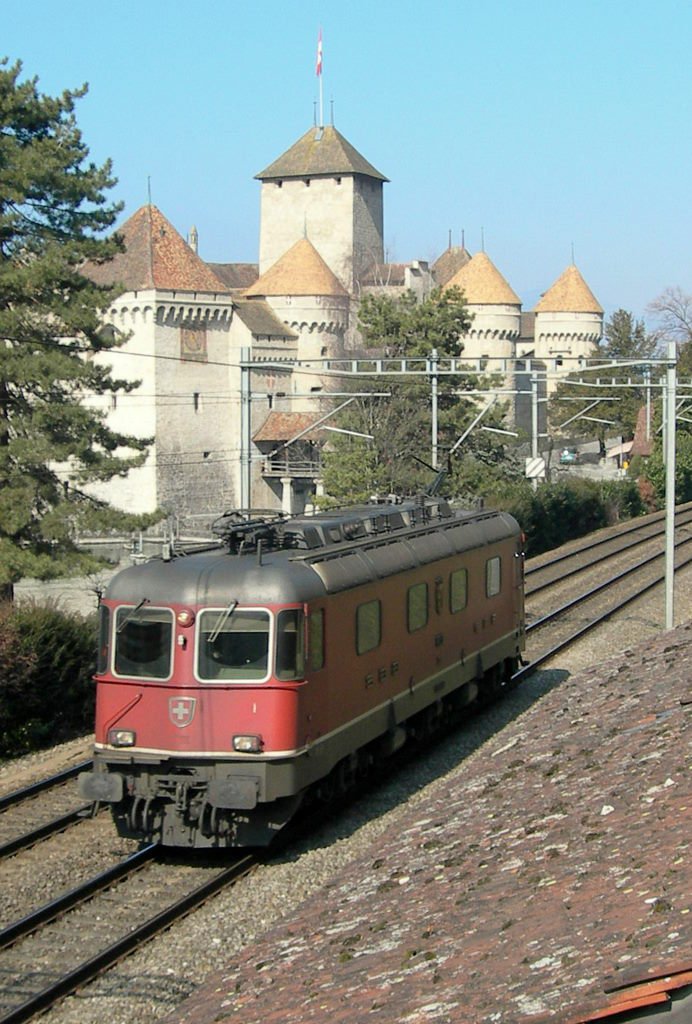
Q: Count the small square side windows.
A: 4